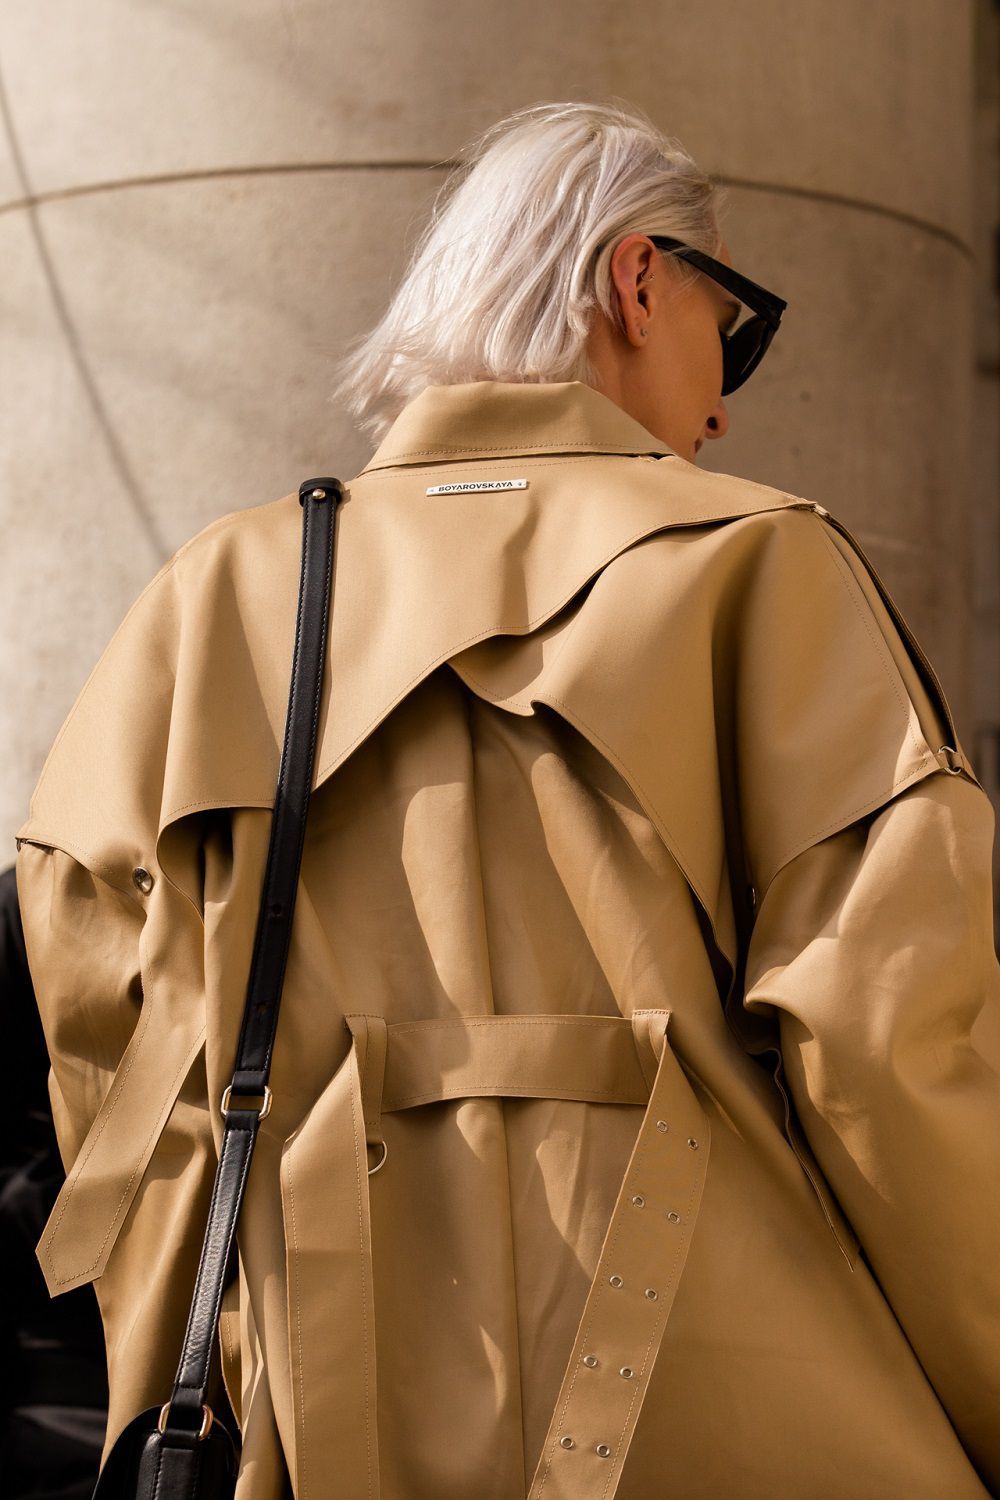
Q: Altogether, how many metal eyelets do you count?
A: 10